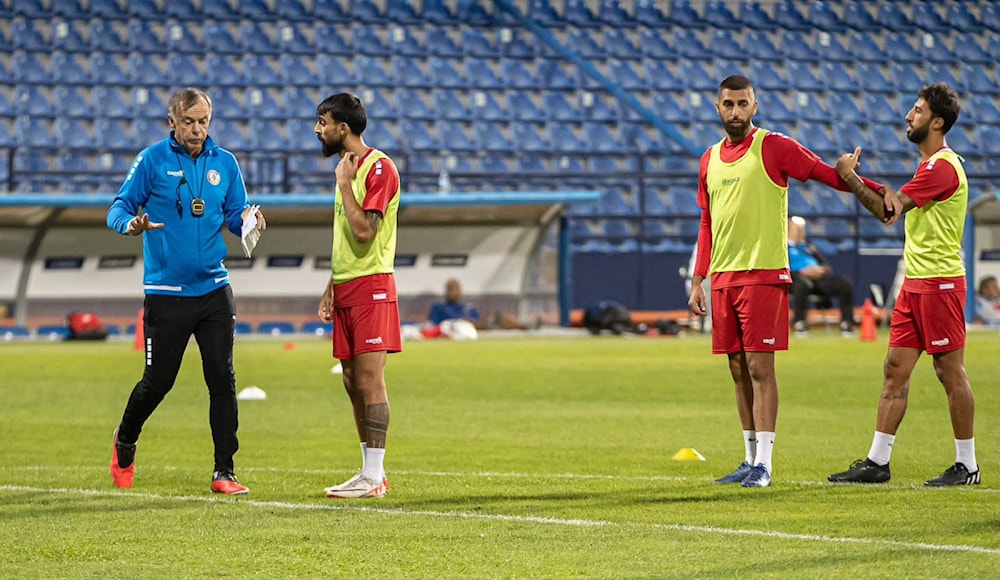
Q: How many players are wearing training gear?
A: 3